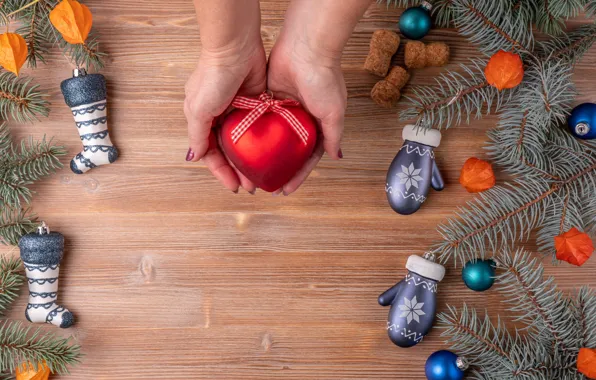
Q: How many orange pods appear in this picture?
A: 7